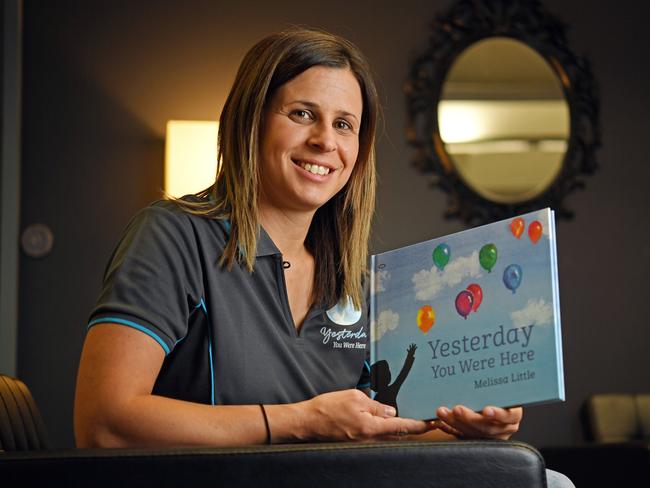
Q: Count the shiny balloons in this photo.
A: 8